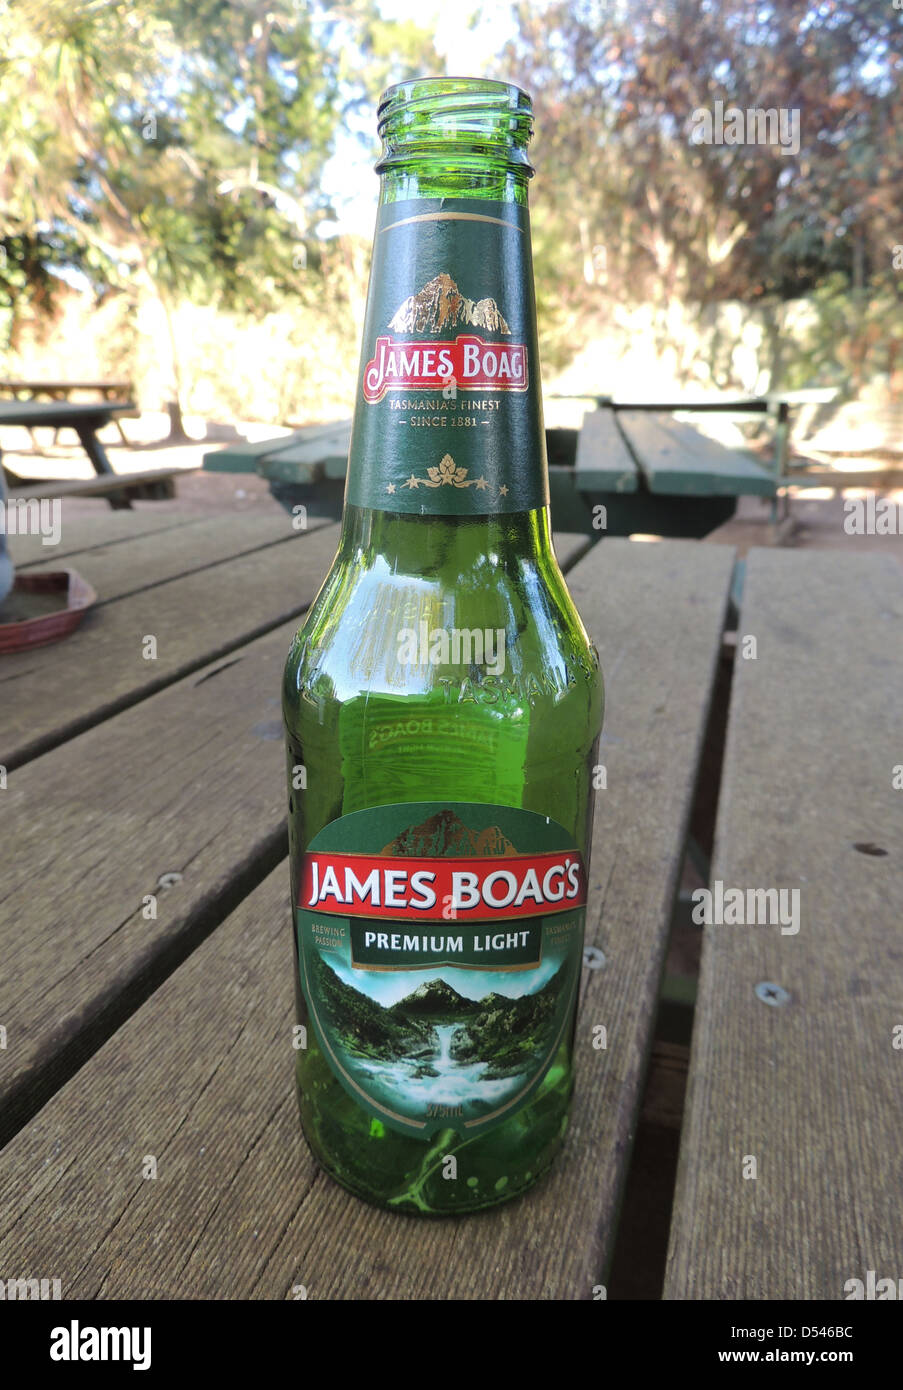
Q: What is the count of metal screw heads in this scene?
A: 3